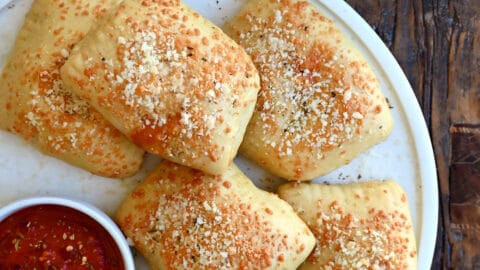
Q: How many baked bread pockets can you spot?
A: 5